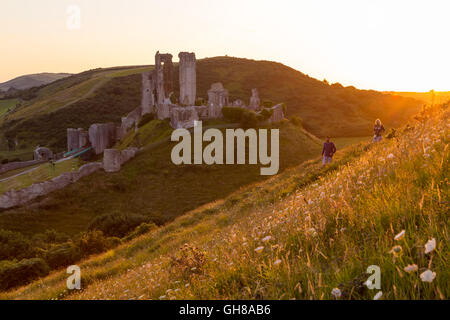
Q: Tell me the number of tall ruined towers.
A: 2